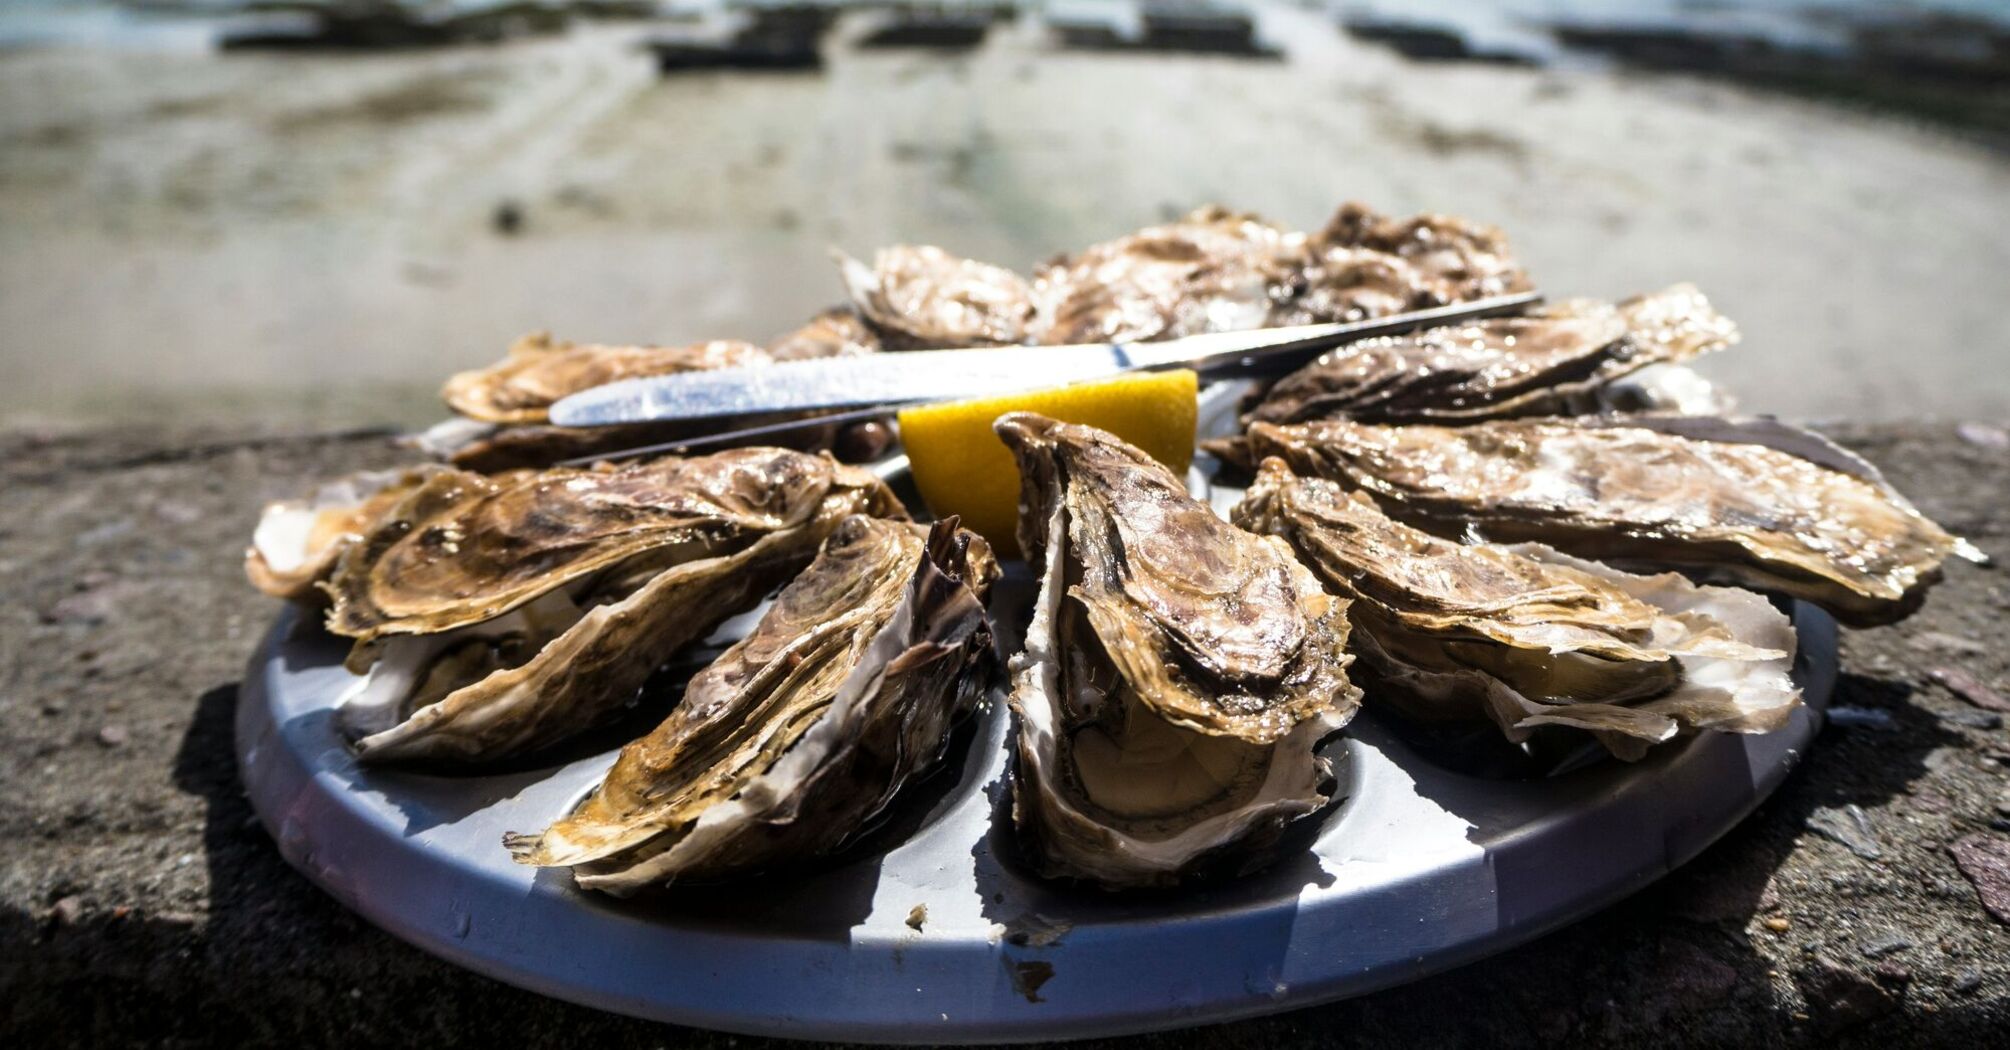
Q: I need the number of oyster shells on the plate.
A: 12